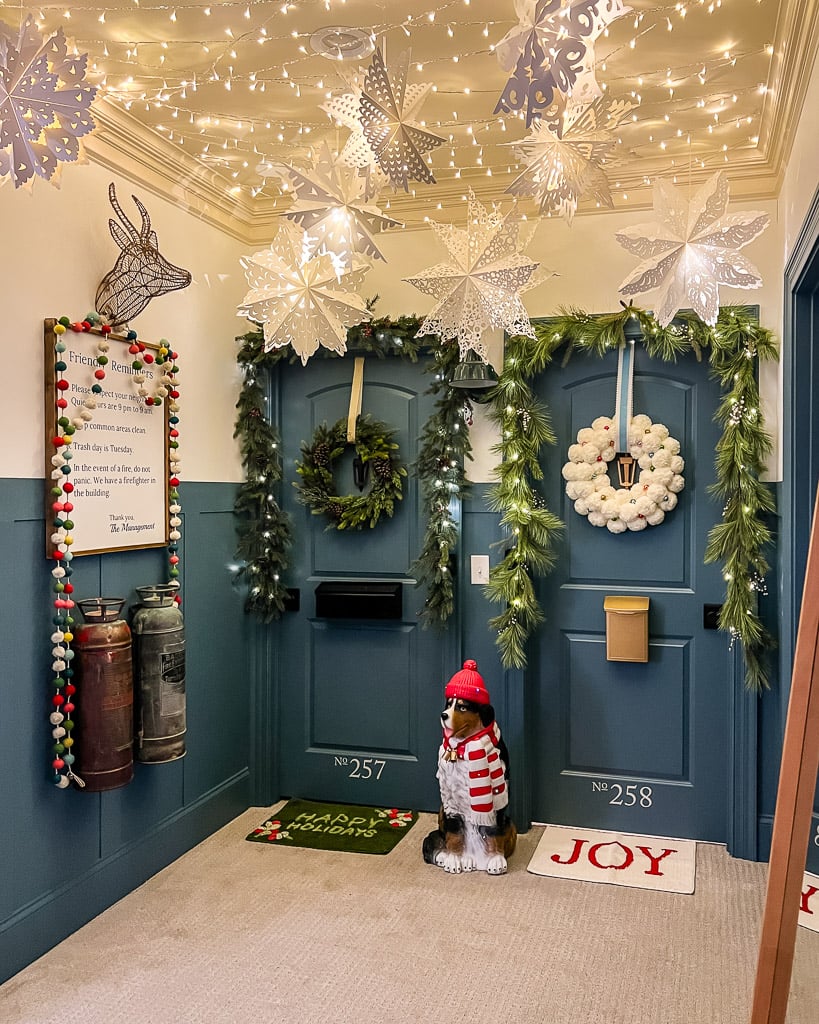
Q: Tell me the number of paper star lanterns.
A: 8